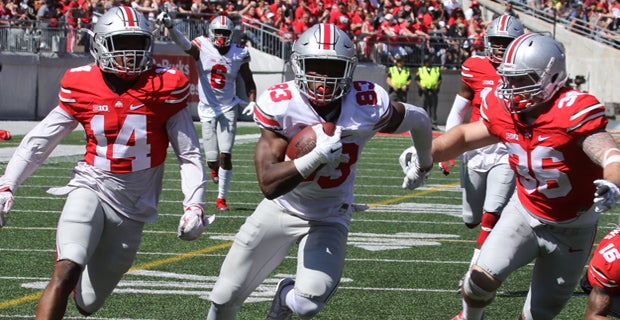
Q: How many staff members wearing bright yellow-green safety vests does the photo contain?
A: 2